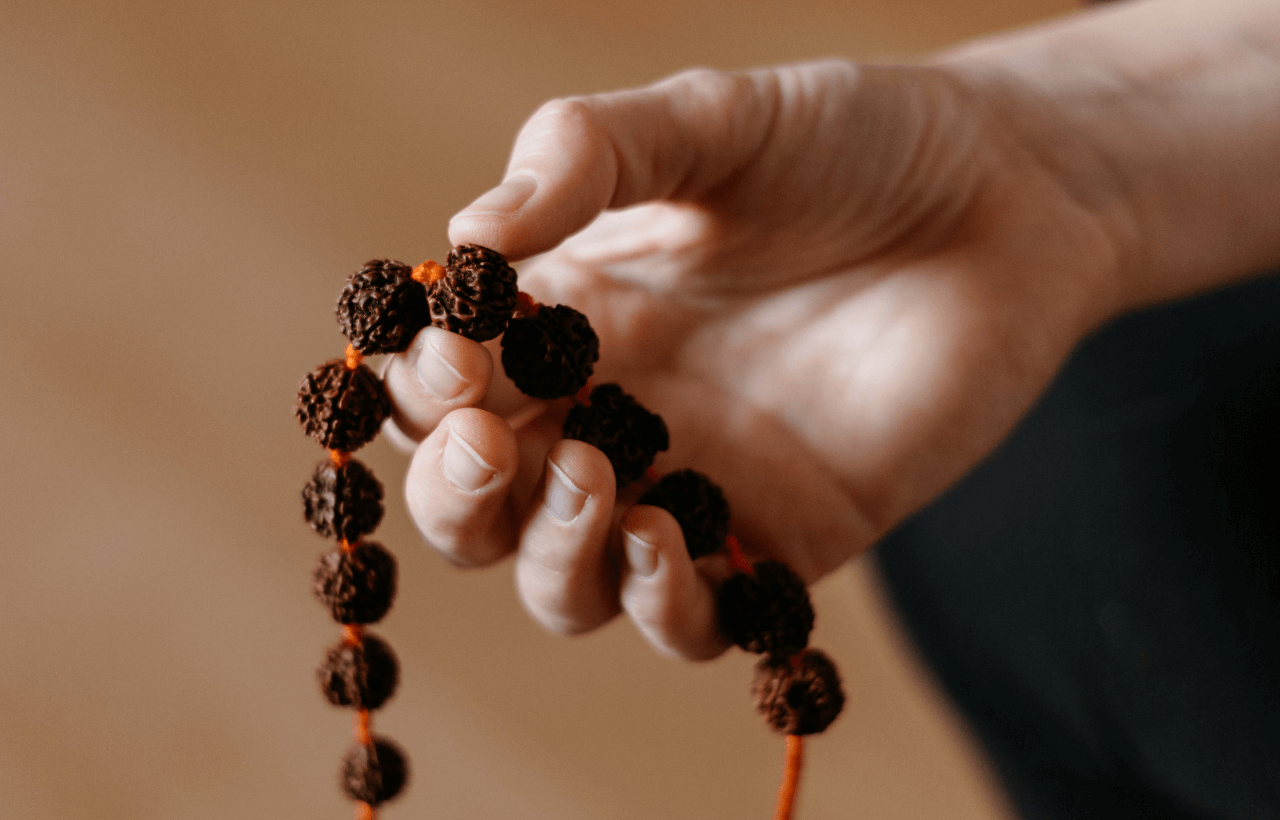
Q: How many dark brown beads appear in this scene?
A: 12